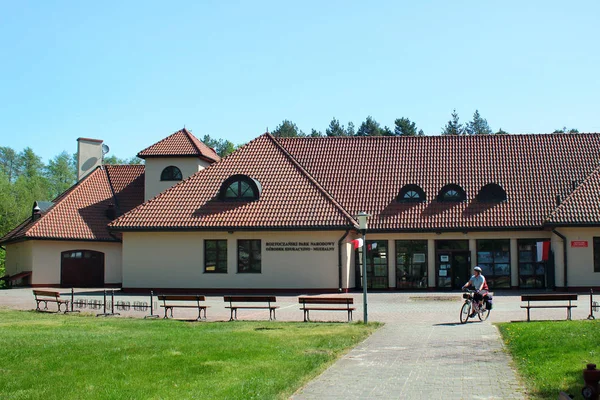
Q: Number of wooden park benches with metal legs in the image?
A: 5